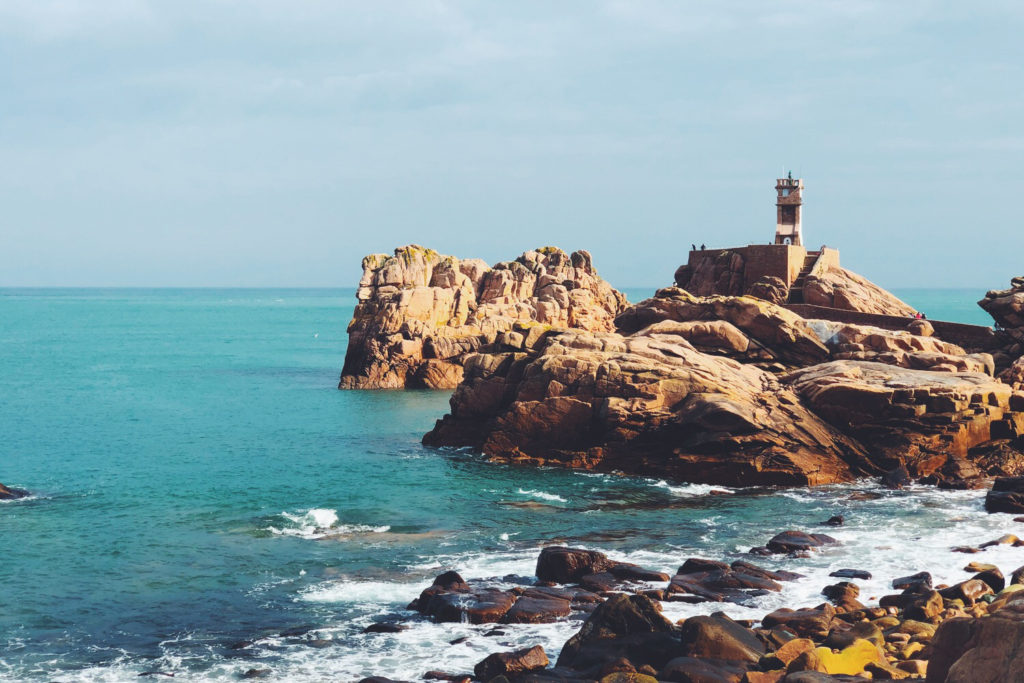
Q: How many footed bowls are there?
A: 0